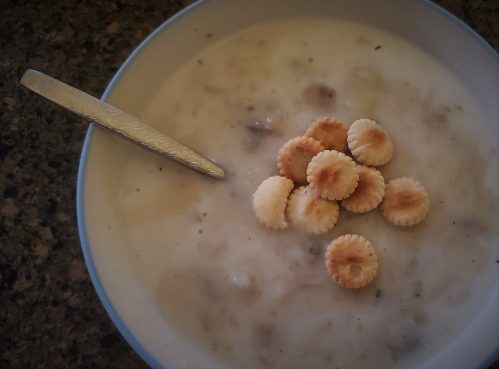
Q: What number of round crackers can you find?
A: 9